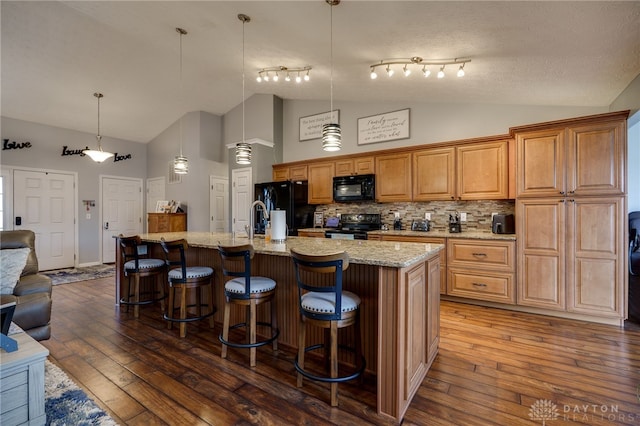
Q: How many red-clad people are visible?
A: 0